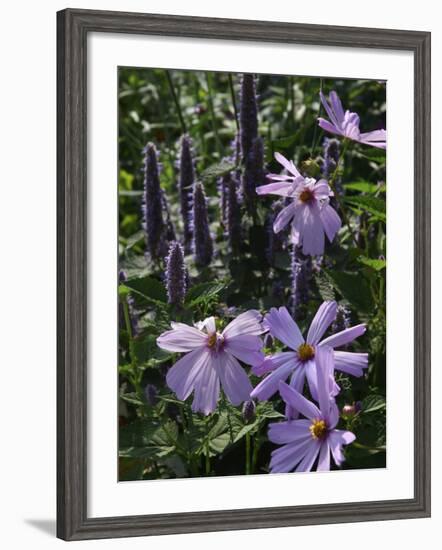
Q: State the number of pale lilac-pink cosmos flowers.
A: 5